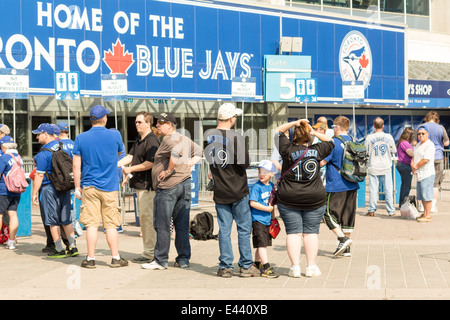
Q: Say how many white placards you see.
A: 4